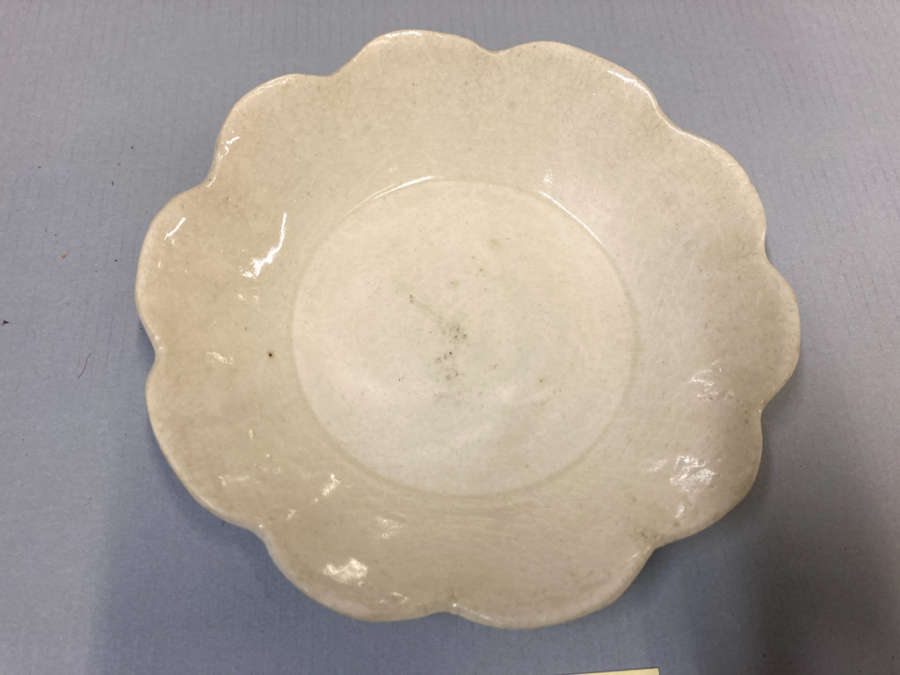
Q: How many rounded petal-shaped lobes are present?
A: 10